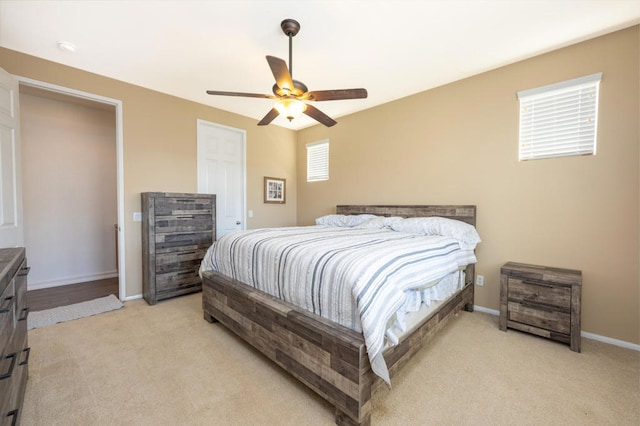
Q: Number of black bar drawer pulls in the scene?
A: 13